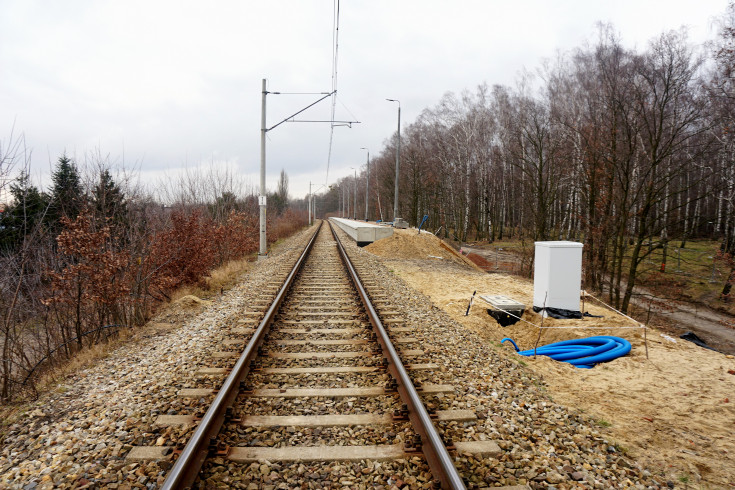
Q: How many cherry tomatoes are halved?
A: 0